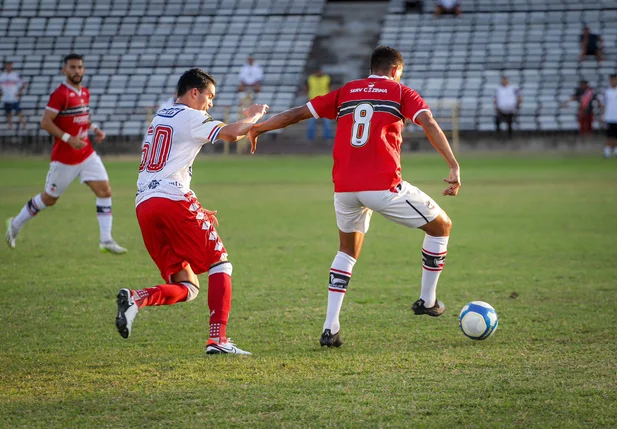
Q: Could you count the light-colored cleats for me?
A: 4